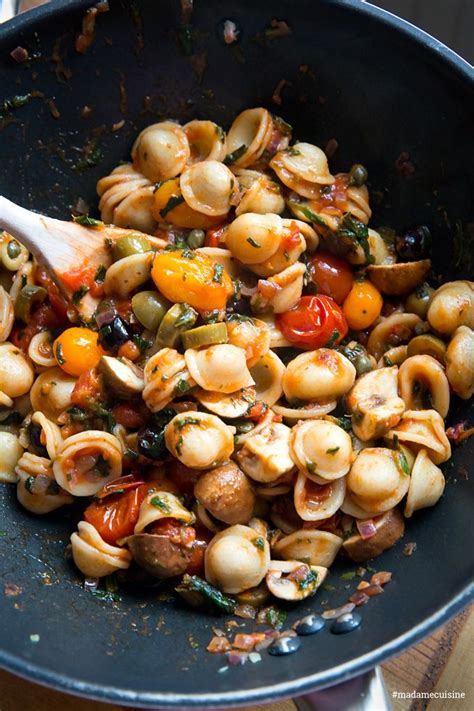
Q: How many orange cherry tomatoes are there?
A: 4